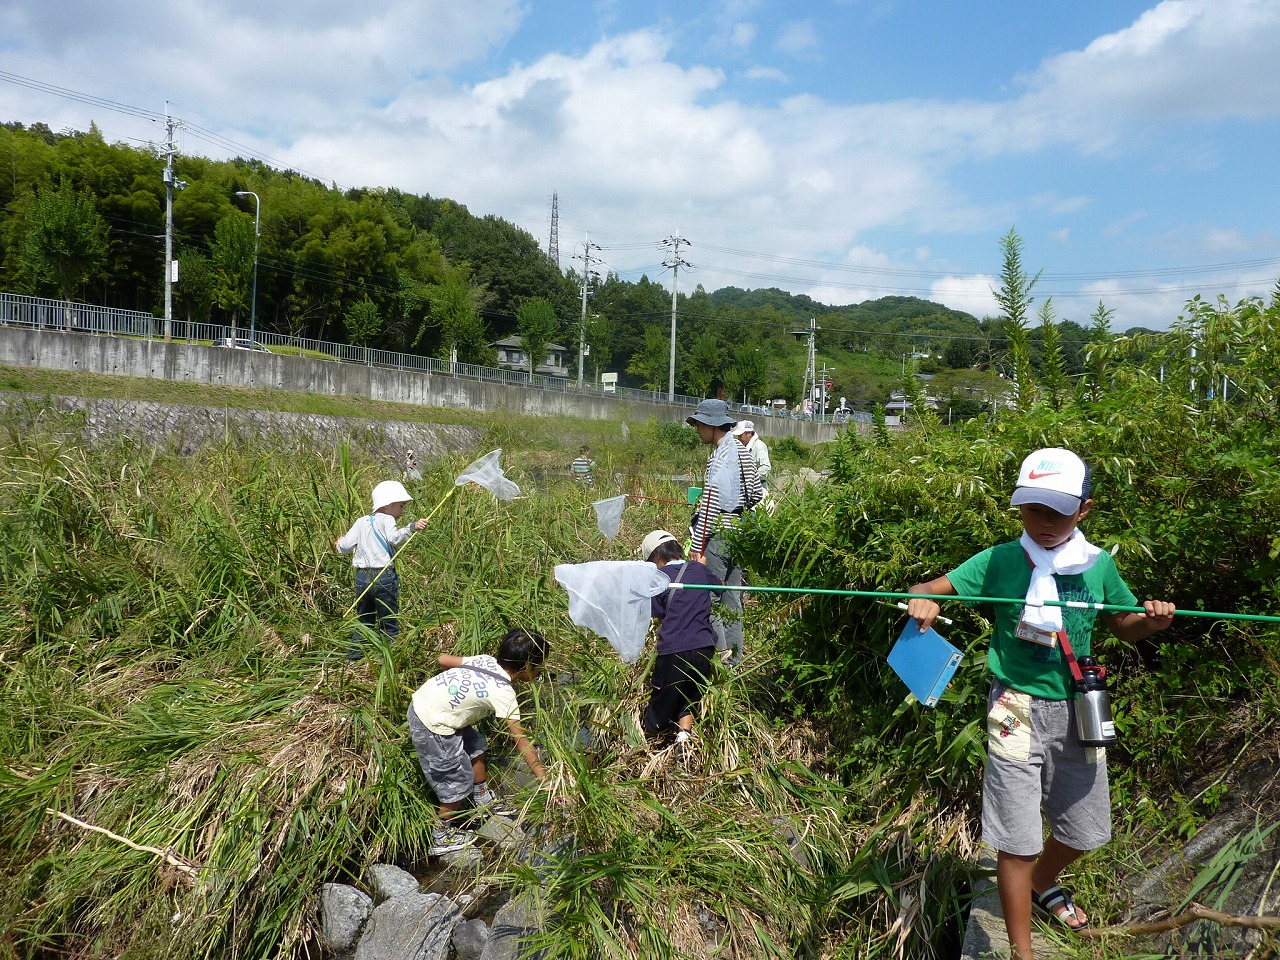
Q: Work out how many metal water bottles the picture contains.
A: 1